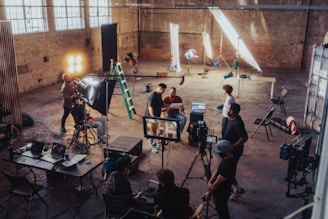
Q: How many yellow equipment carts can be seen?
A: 0